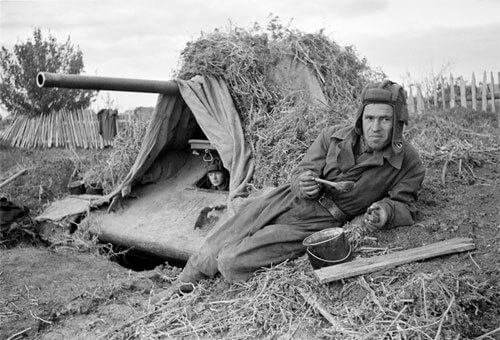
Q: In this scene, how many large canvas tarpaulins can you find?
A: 1